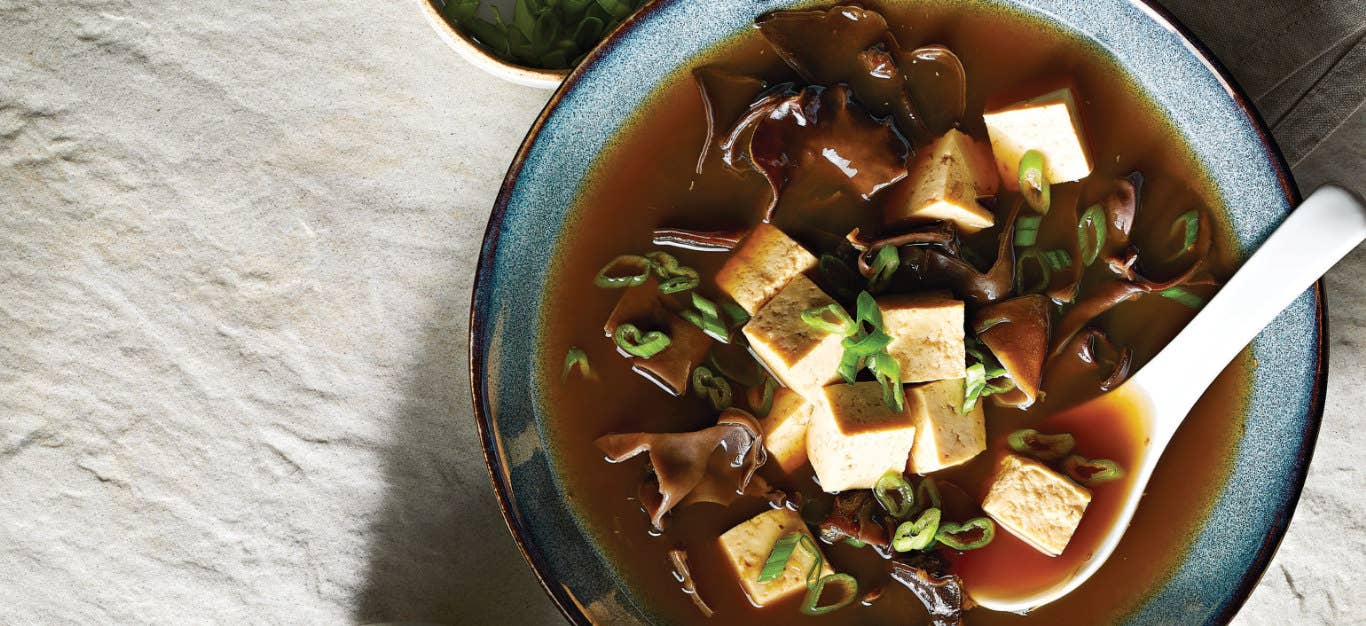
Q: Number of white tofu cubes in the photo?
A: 10